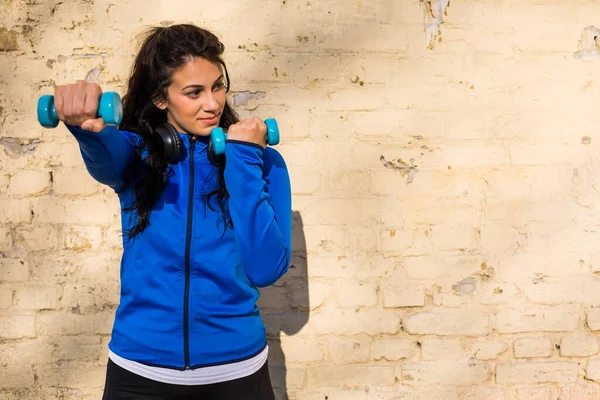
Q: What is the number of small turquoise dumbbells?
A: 2